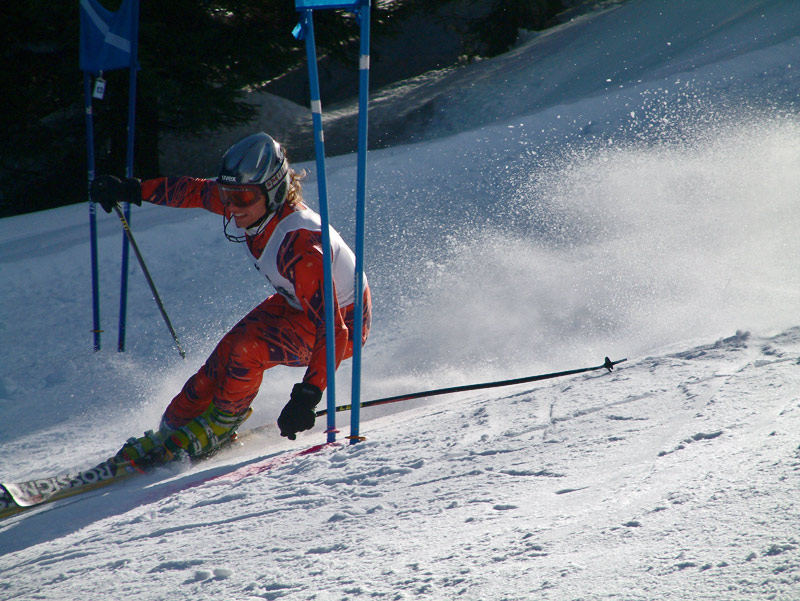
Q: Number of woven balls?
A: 0